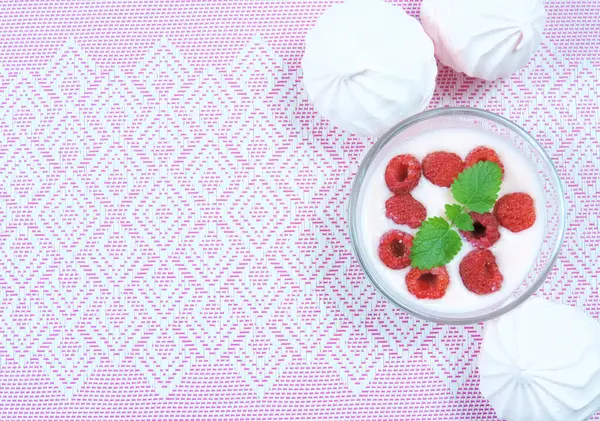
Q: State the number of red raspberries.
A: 9